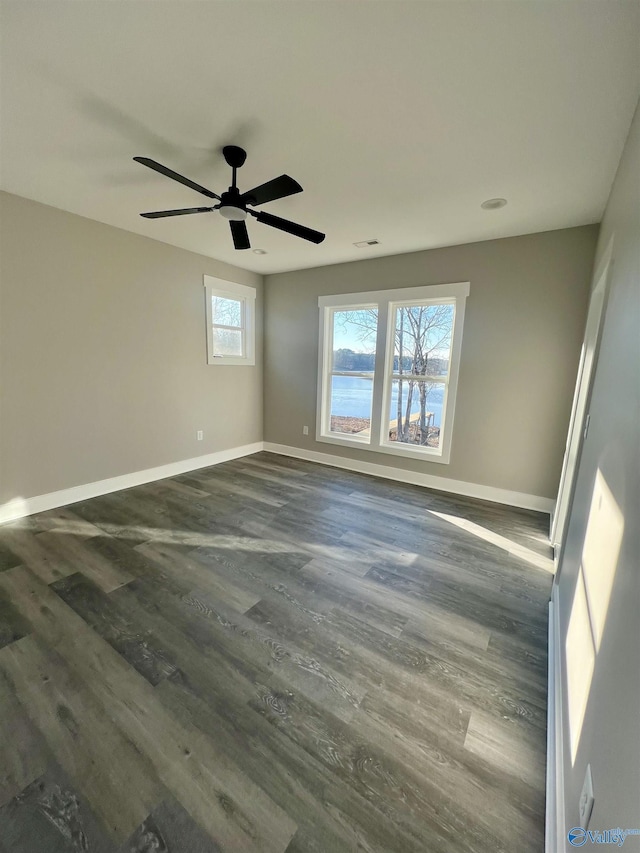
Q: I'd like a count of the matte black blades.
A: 5